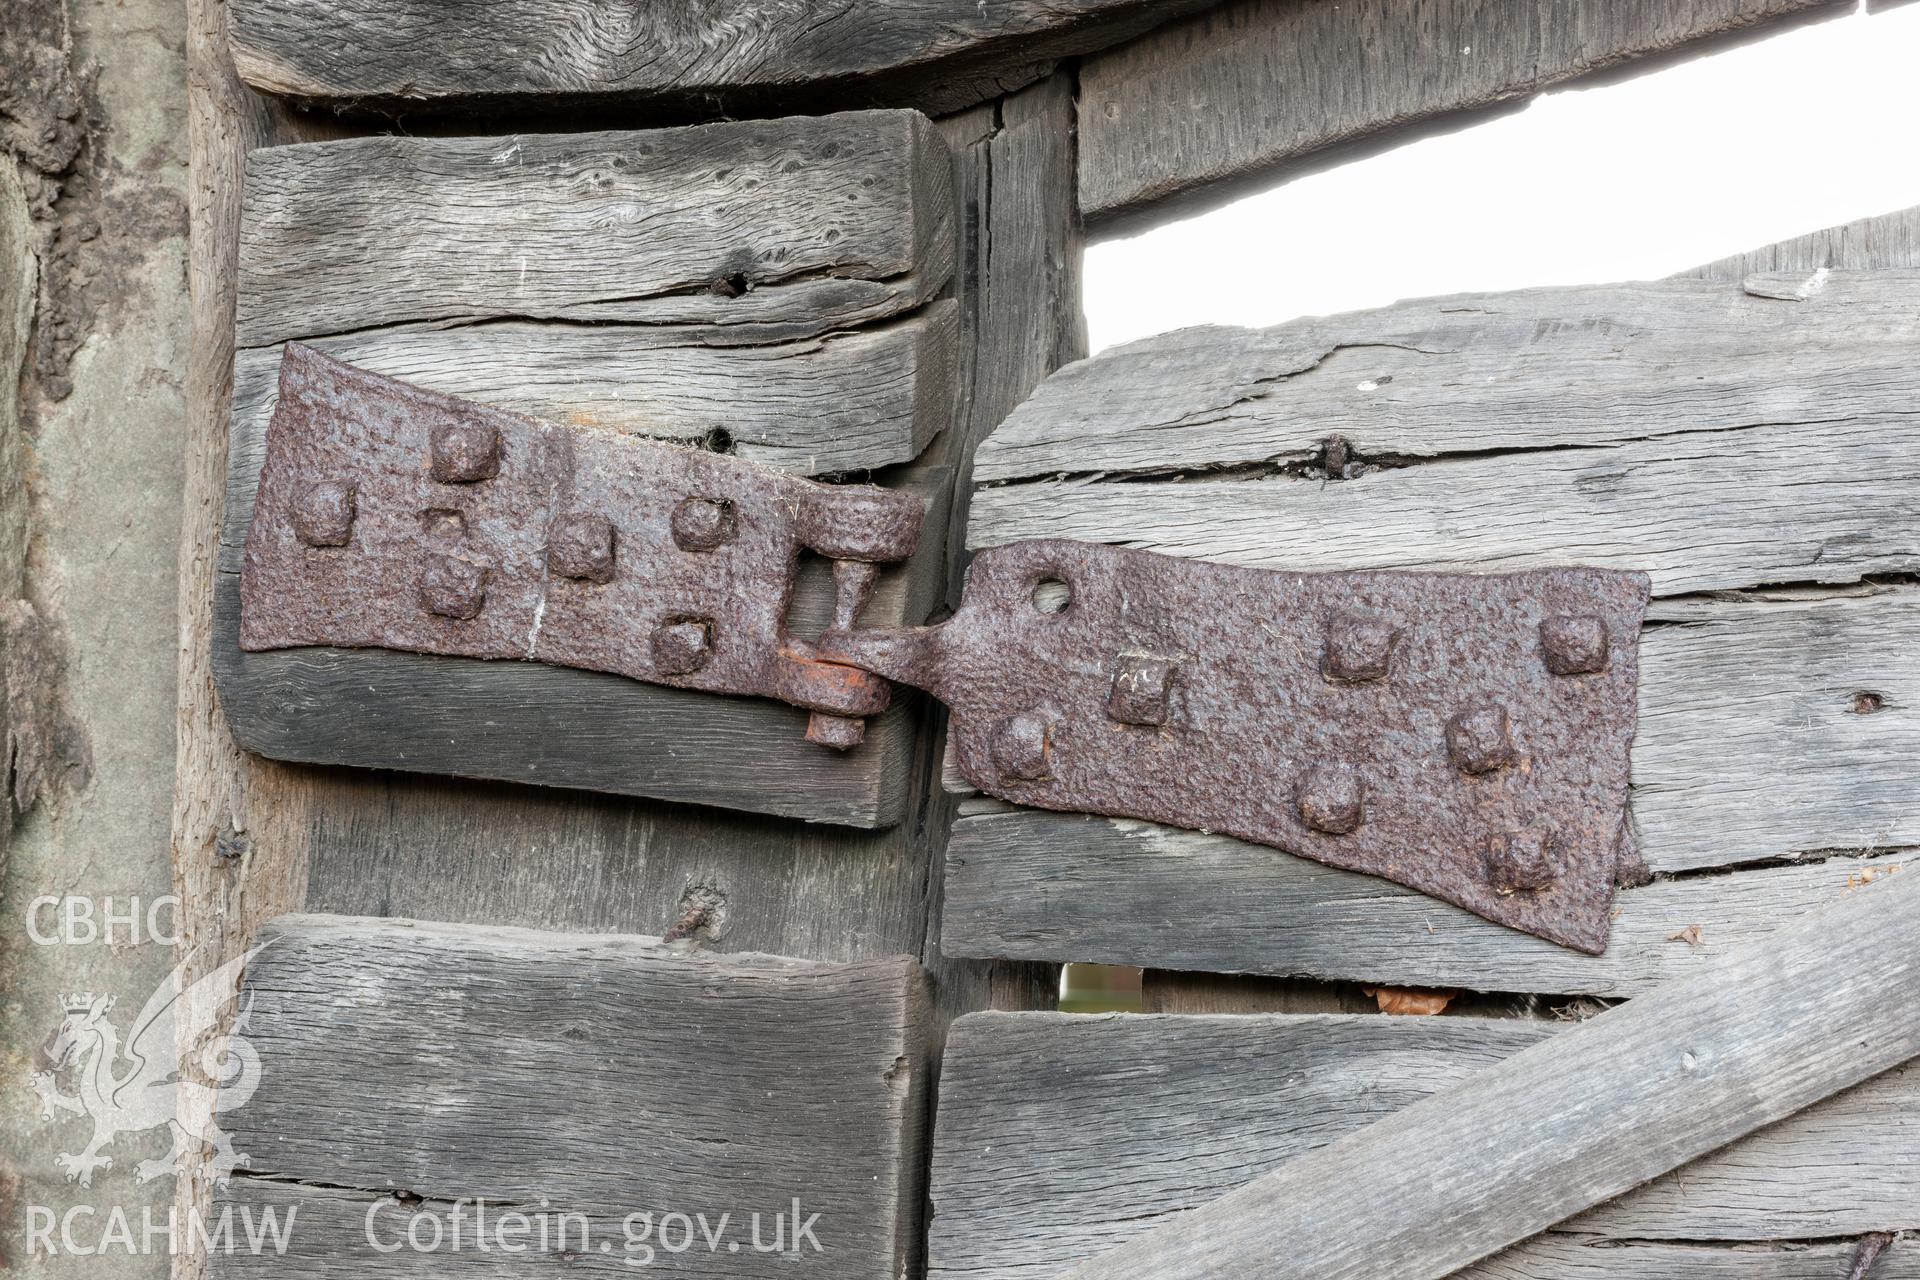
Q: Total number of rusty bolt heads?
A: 13